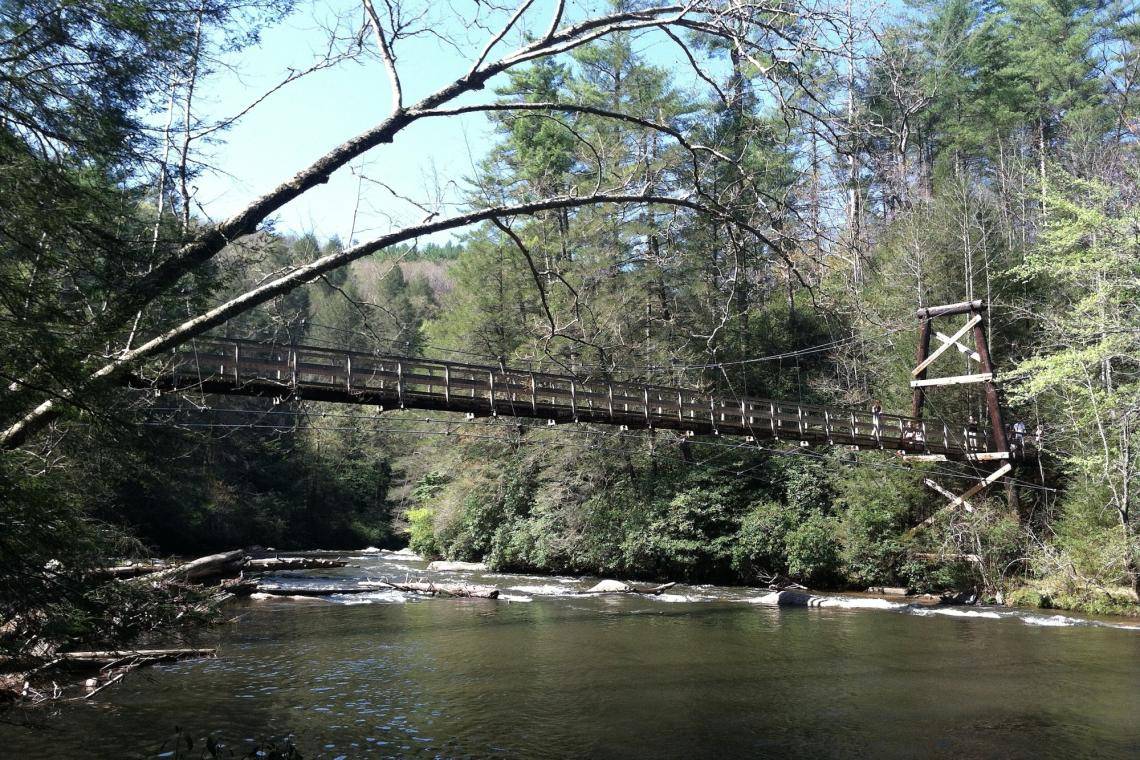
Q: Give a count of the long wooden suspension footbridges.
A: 1